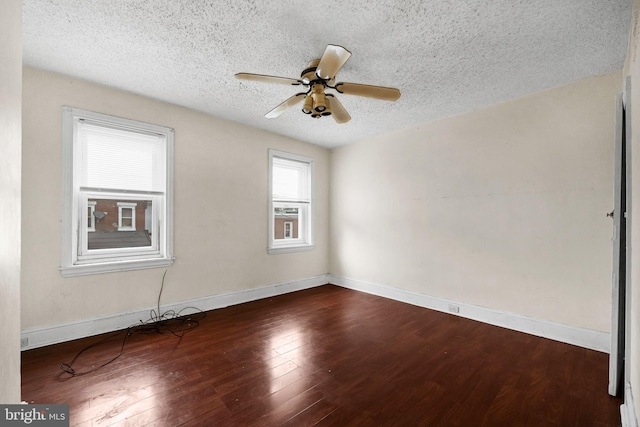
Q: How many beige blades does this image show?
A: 5